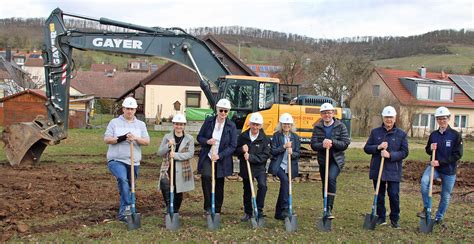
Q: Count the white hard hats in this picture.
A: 8